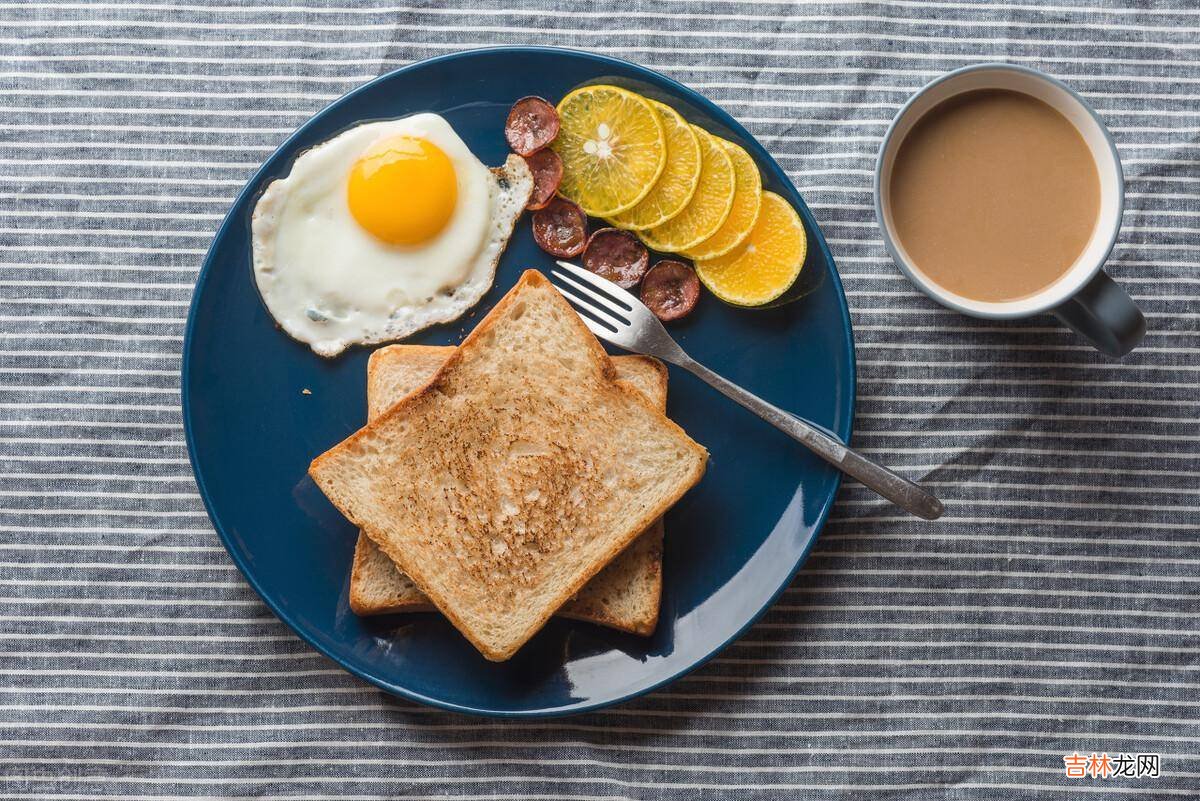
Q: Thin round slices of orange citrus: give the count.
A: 5